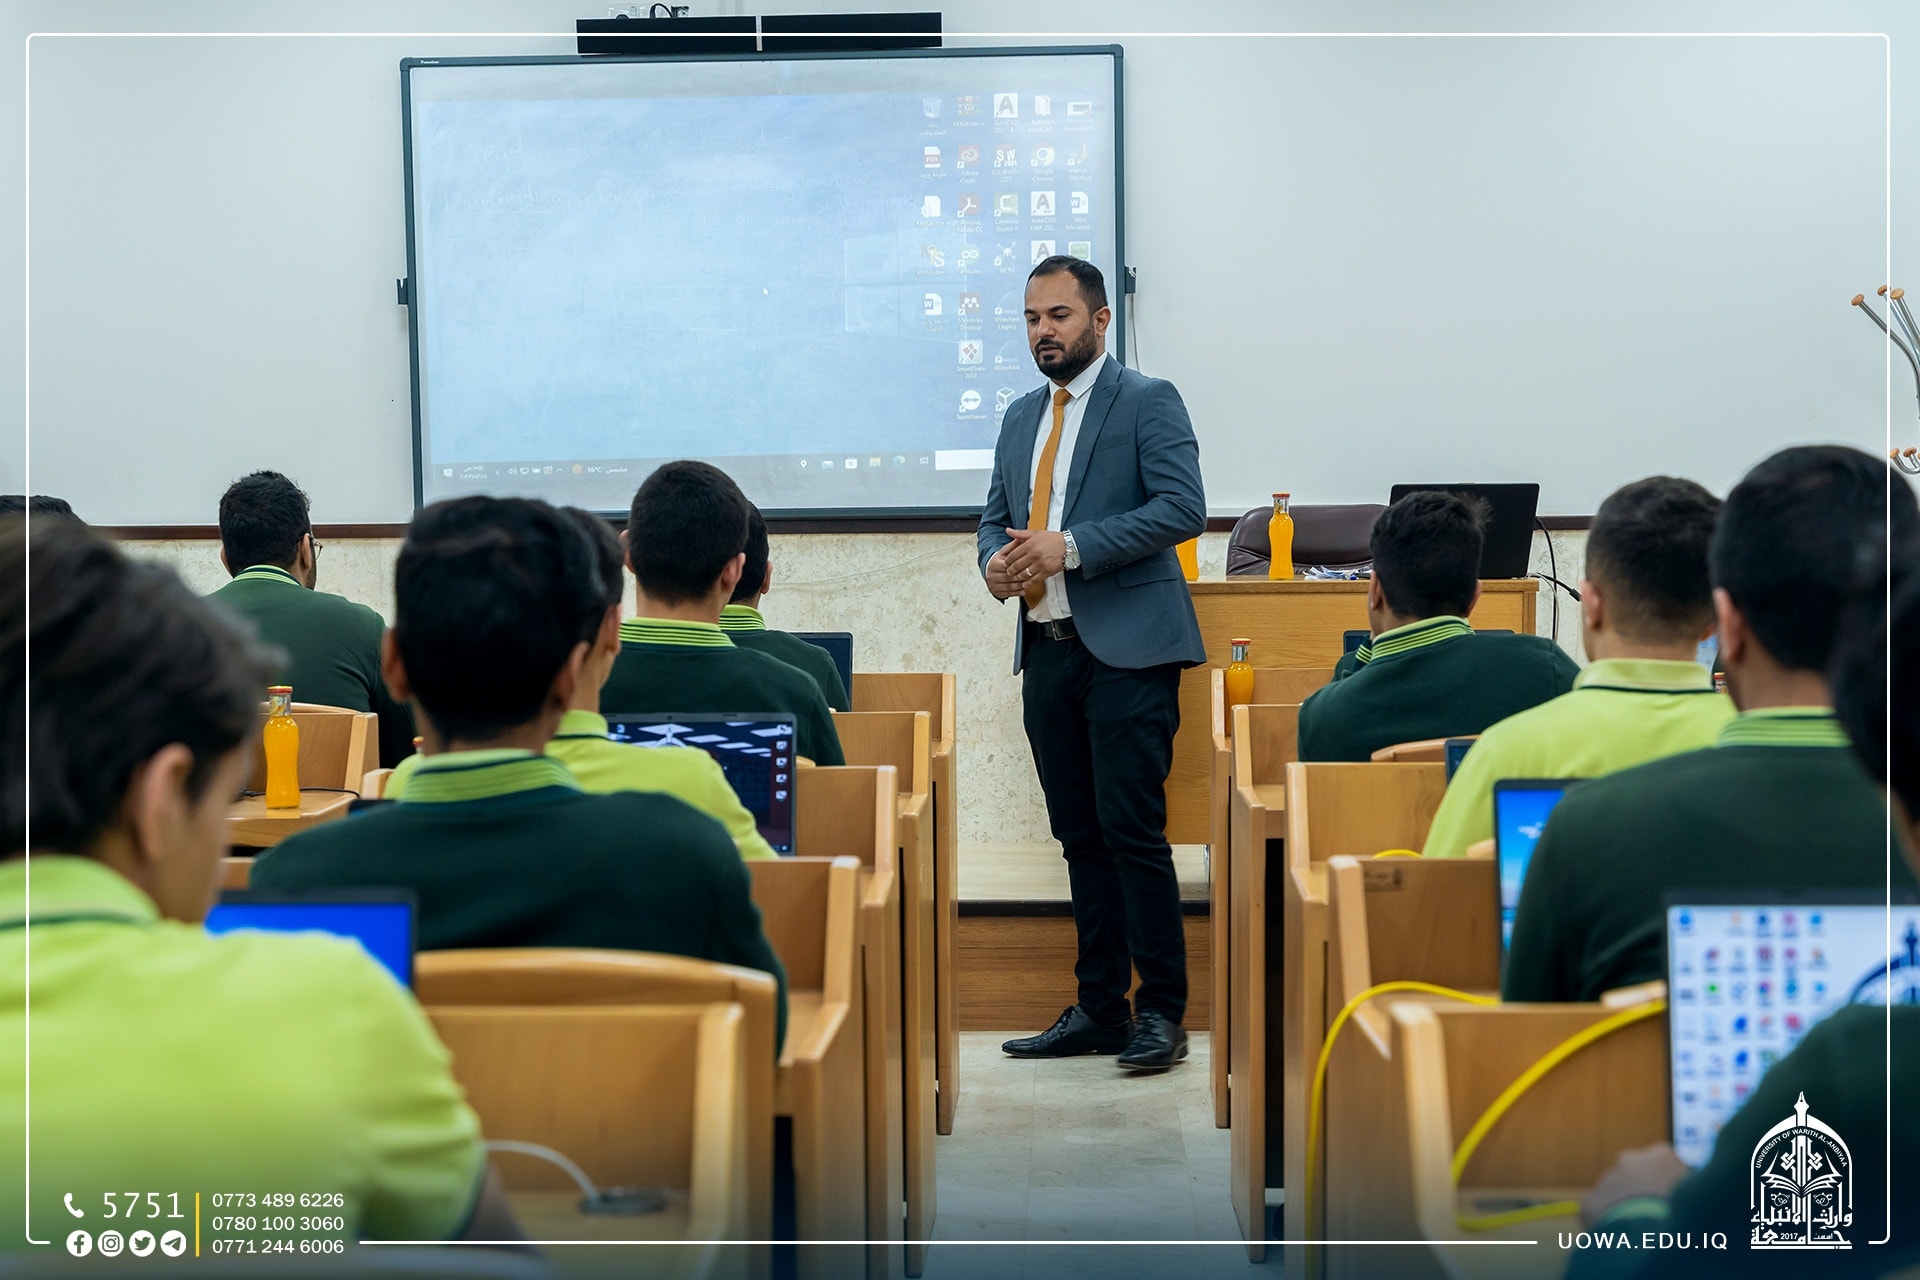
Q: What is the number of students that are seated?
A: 11